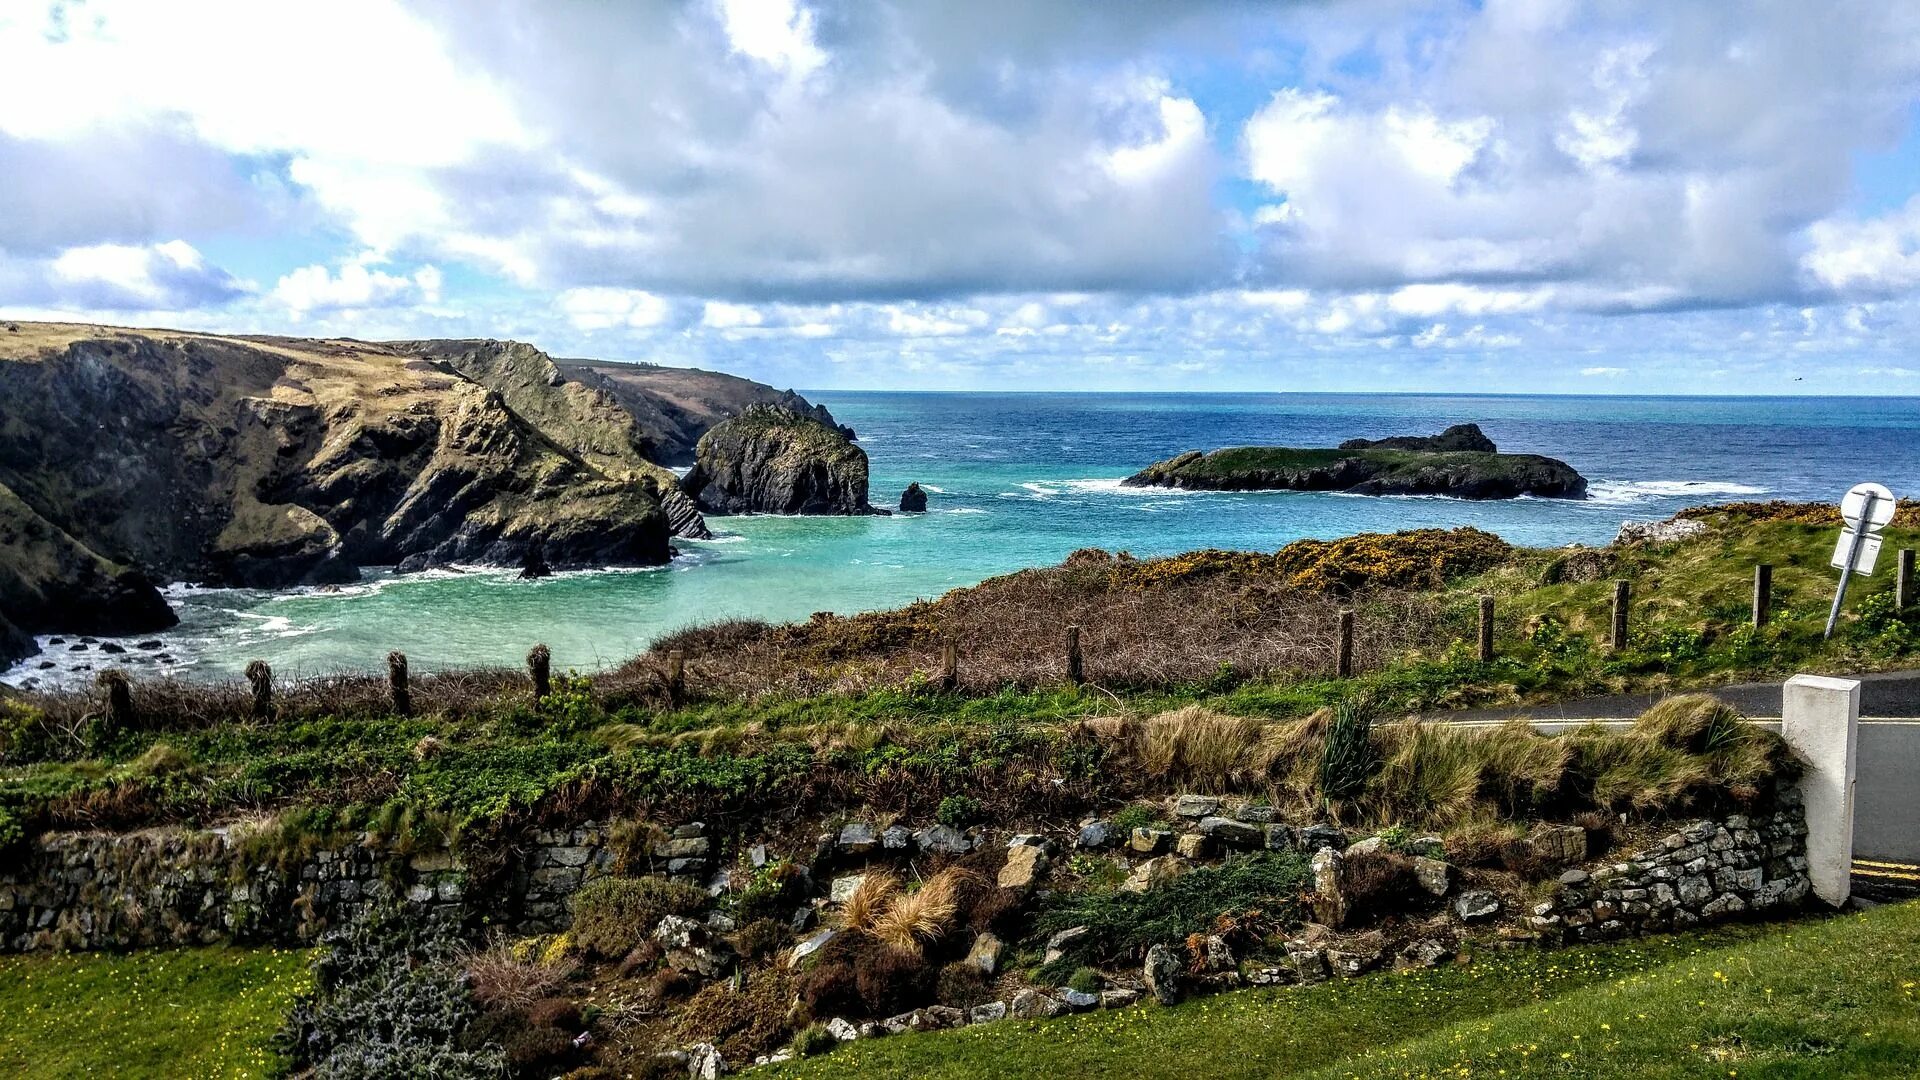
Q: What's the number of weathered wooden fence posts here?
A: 12